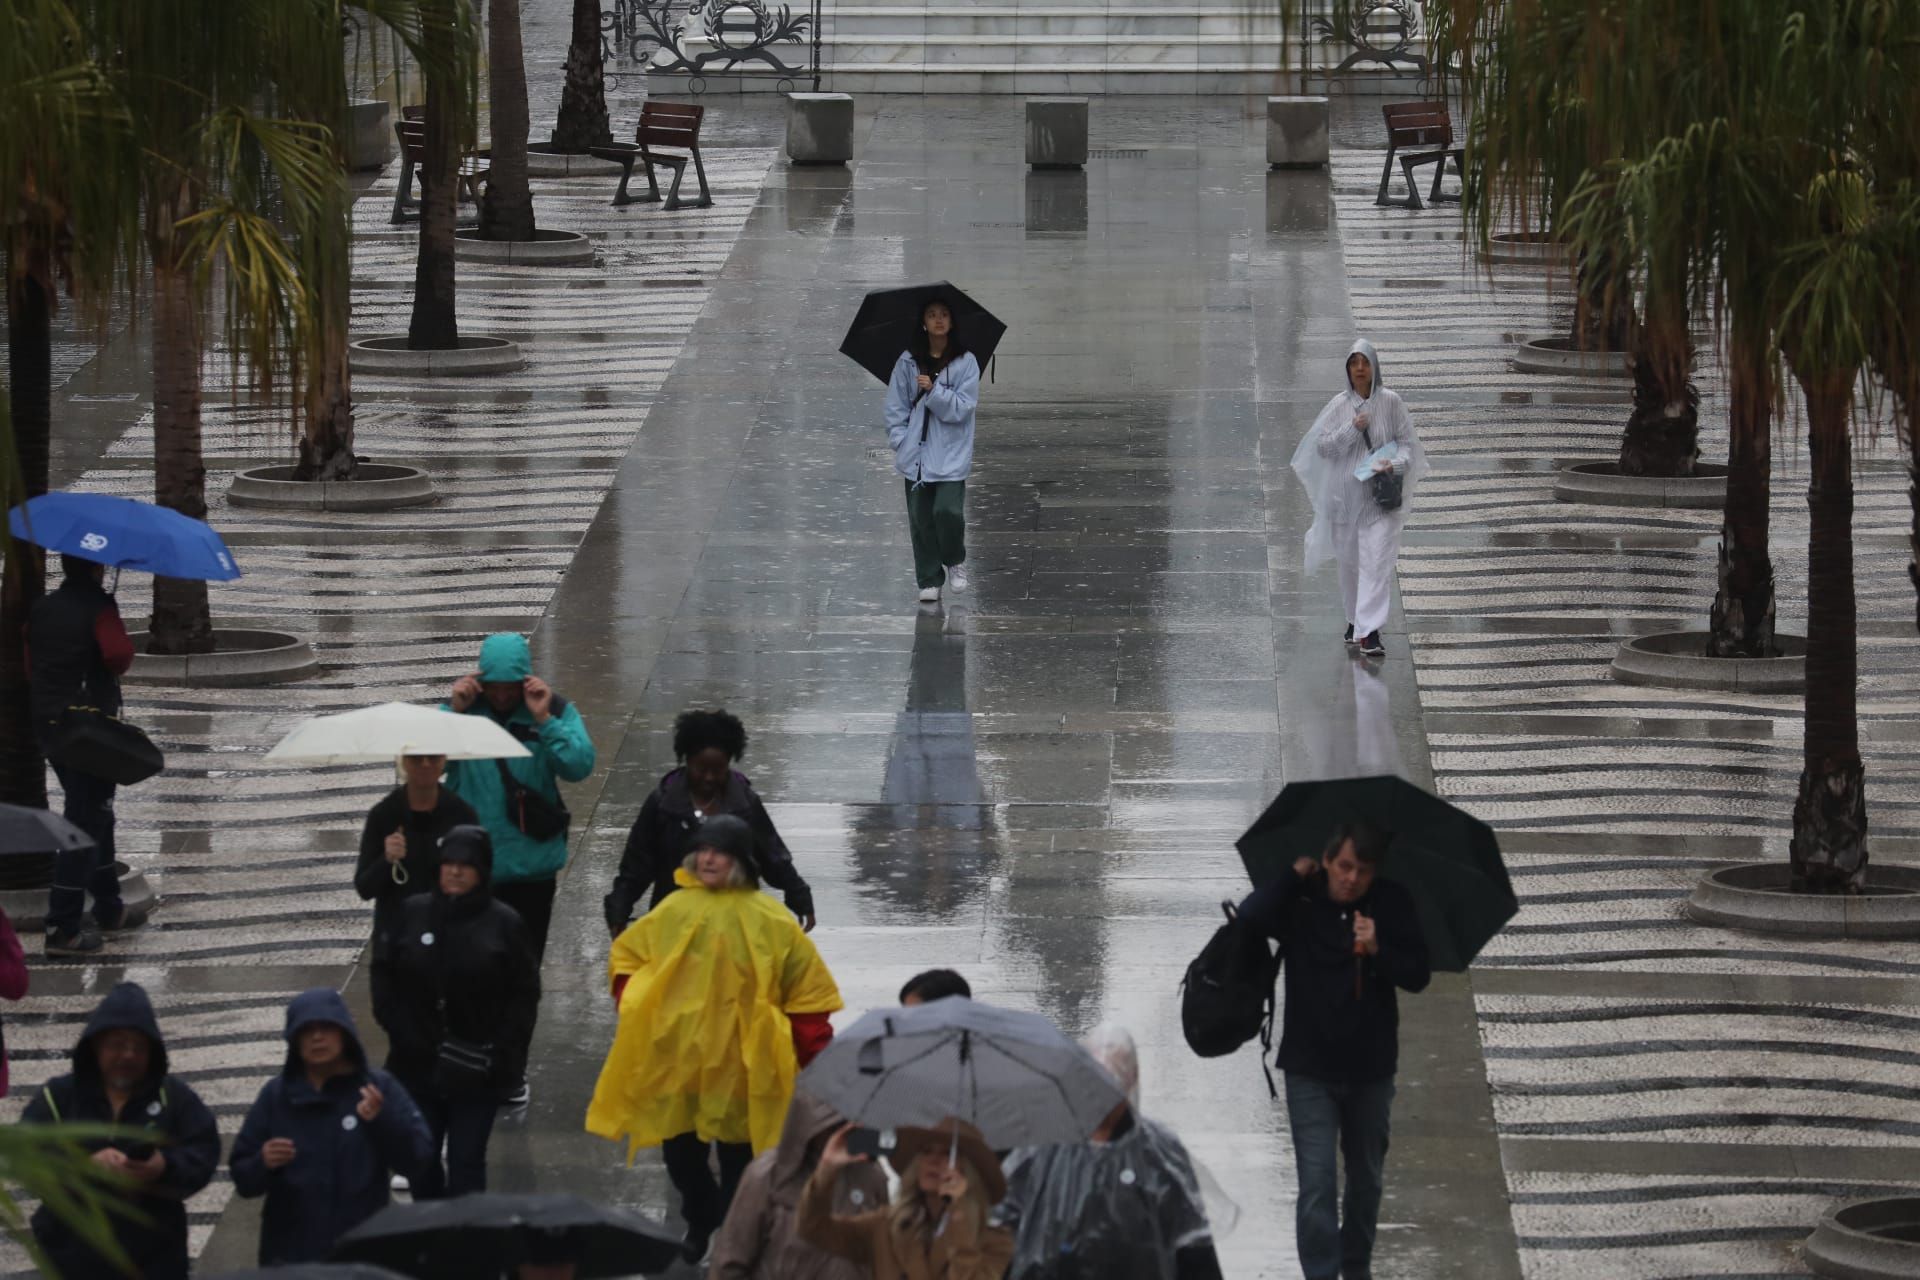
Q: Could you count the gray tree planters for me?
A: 12